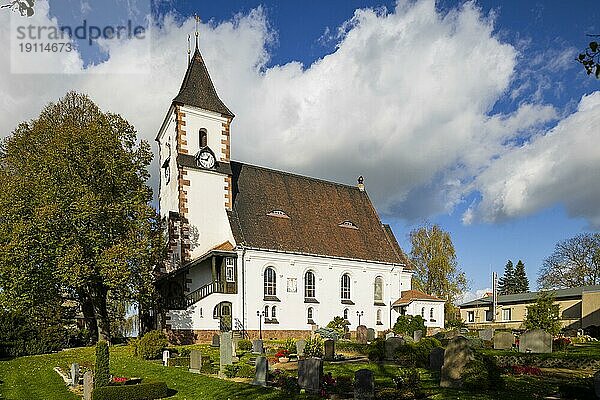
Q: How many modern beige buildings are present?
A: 1